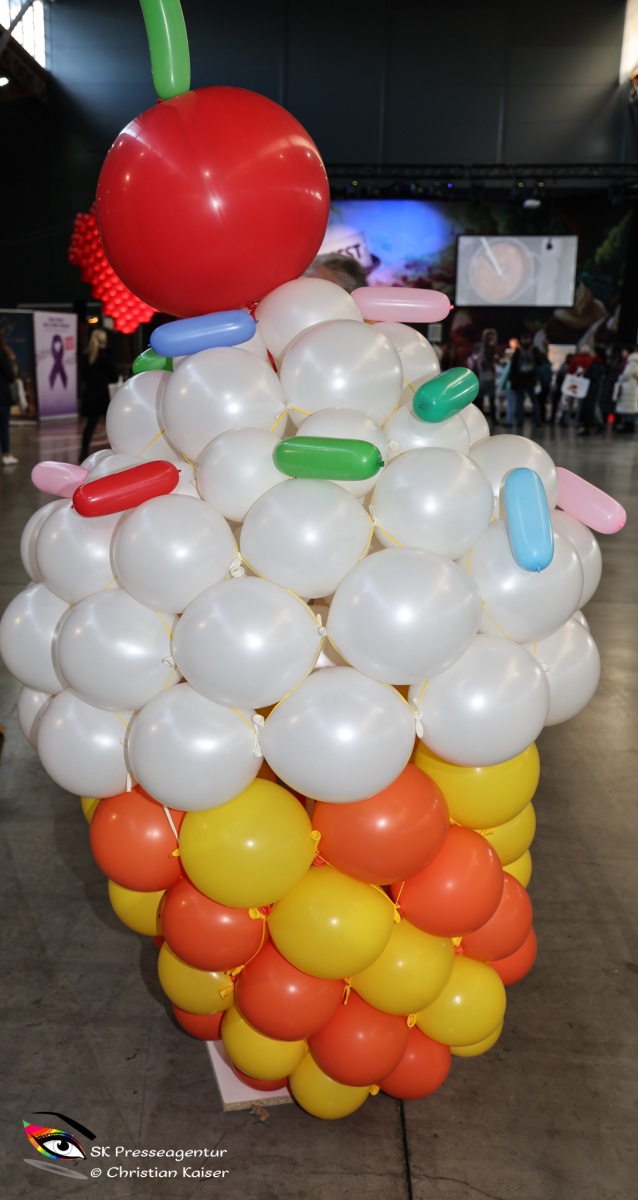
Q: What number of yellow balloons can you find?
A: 13